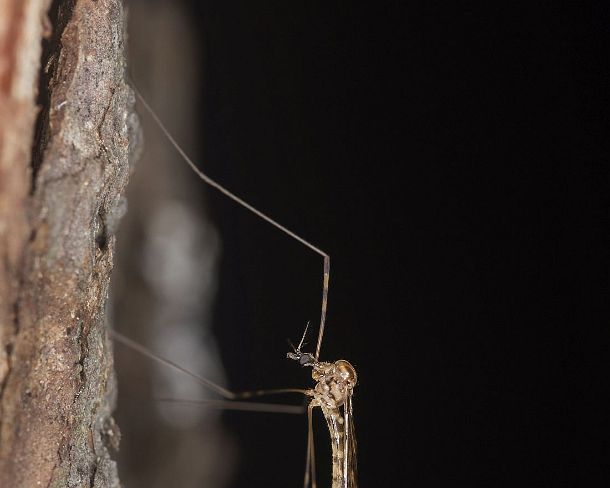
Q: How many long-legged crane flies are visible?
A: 1